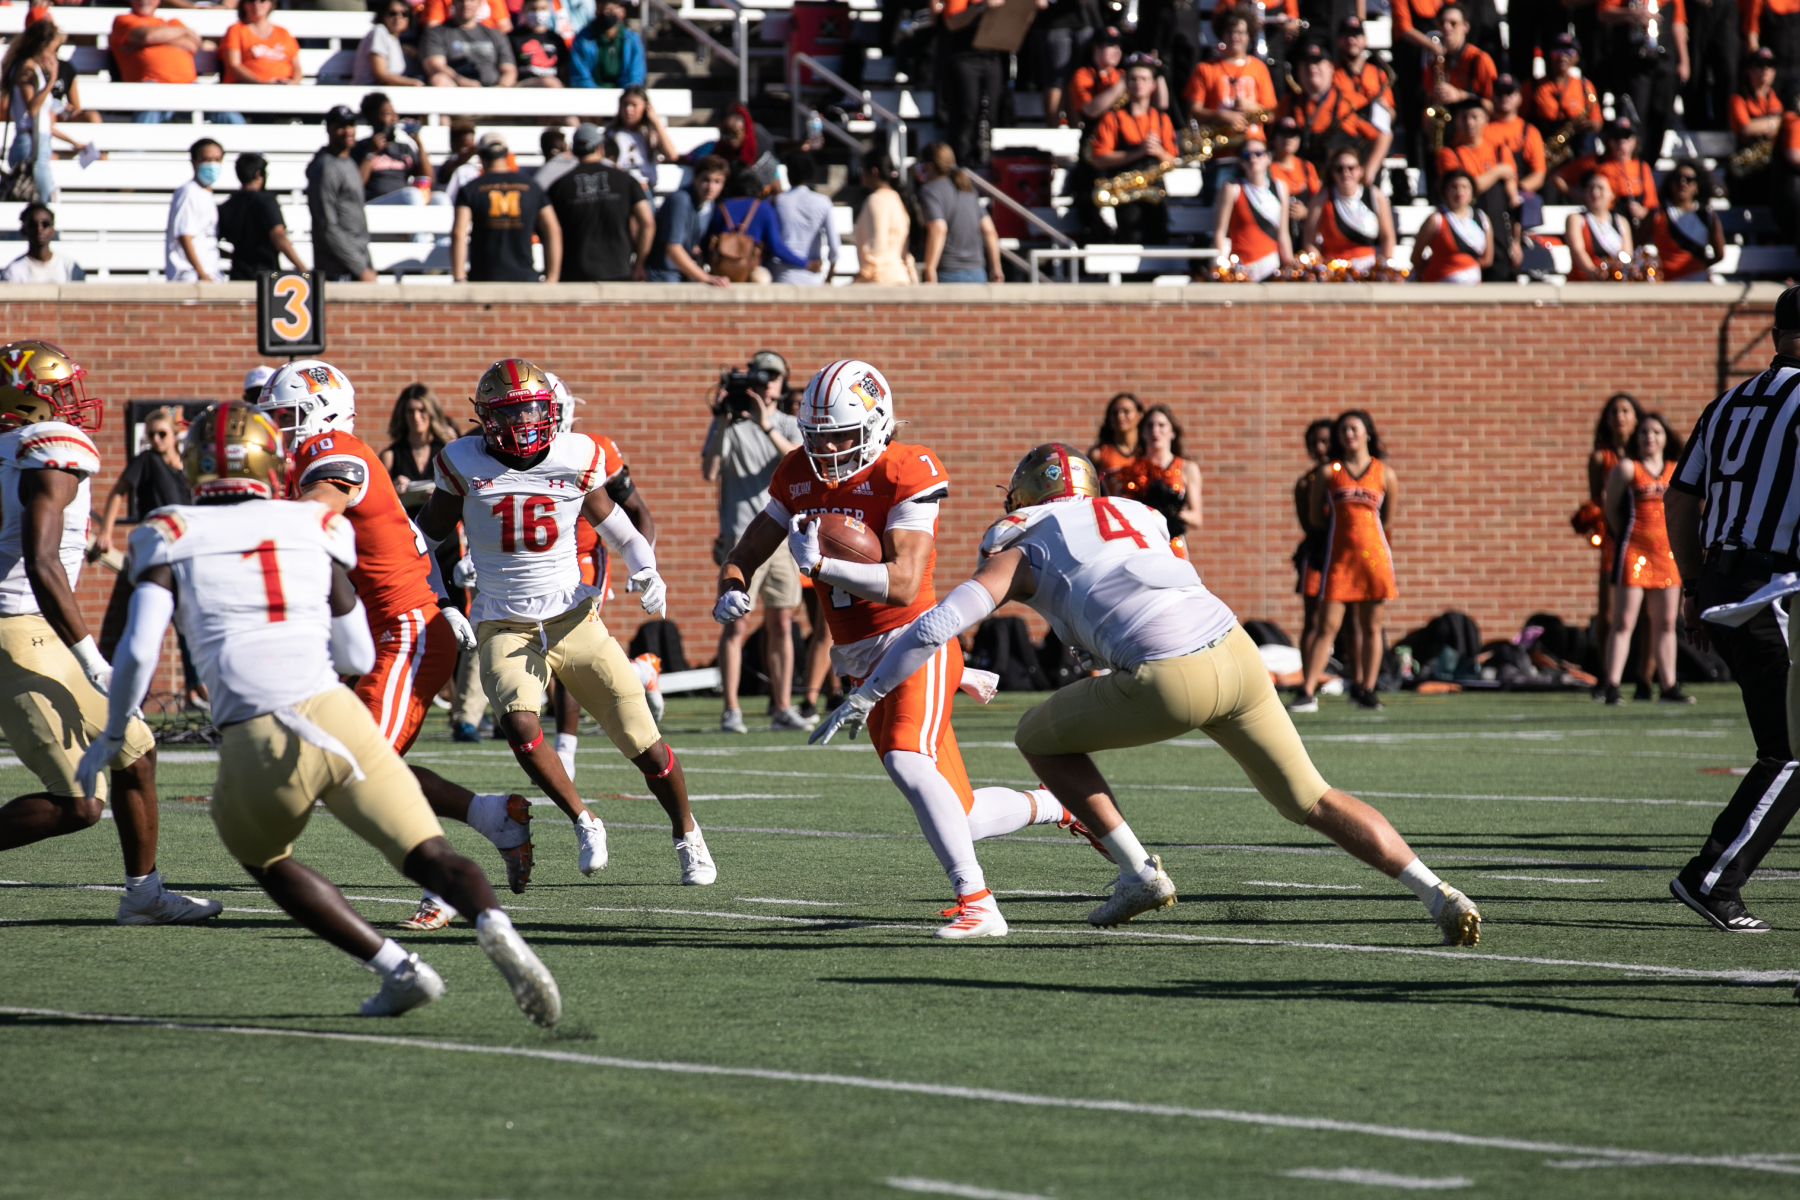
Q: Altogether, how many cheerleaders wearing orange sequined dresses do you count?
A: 6